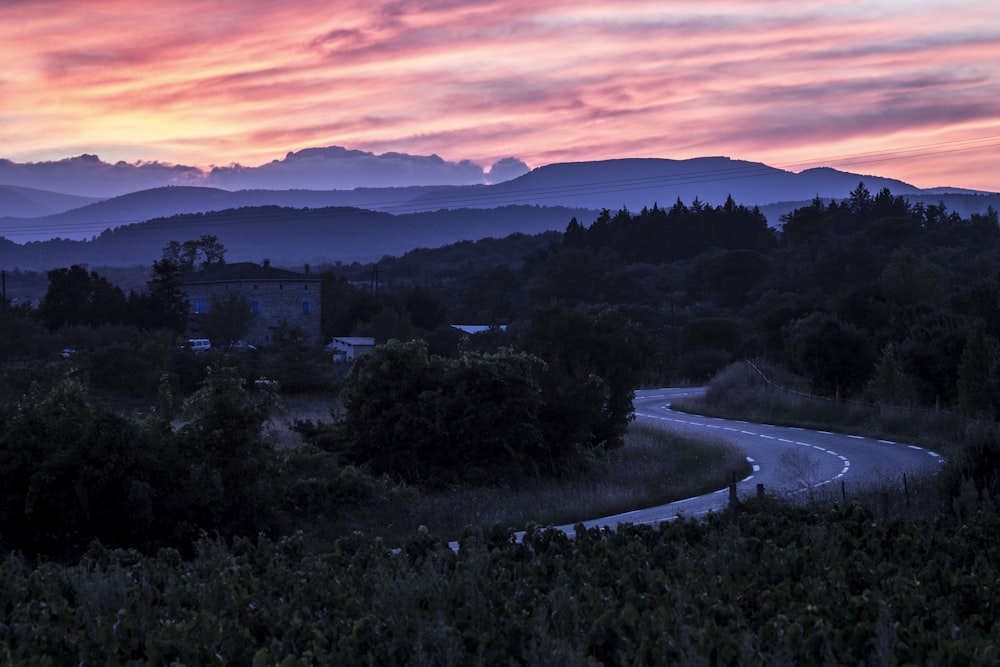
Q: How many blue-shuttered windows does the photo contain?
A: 3